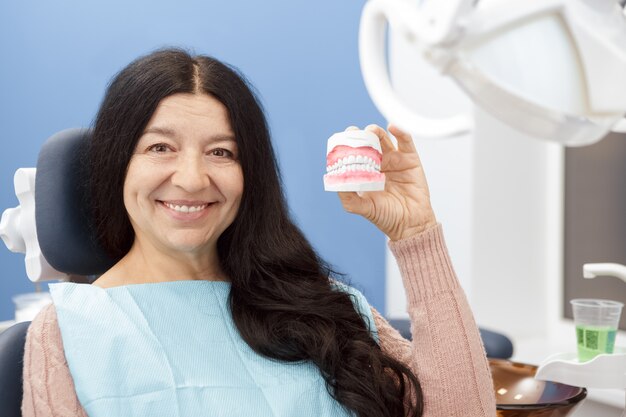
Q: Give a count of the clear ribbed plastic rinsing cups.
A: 1